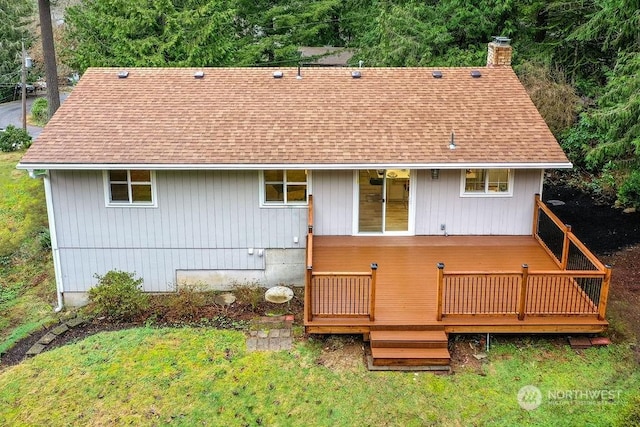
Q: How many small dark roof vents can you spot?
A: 6